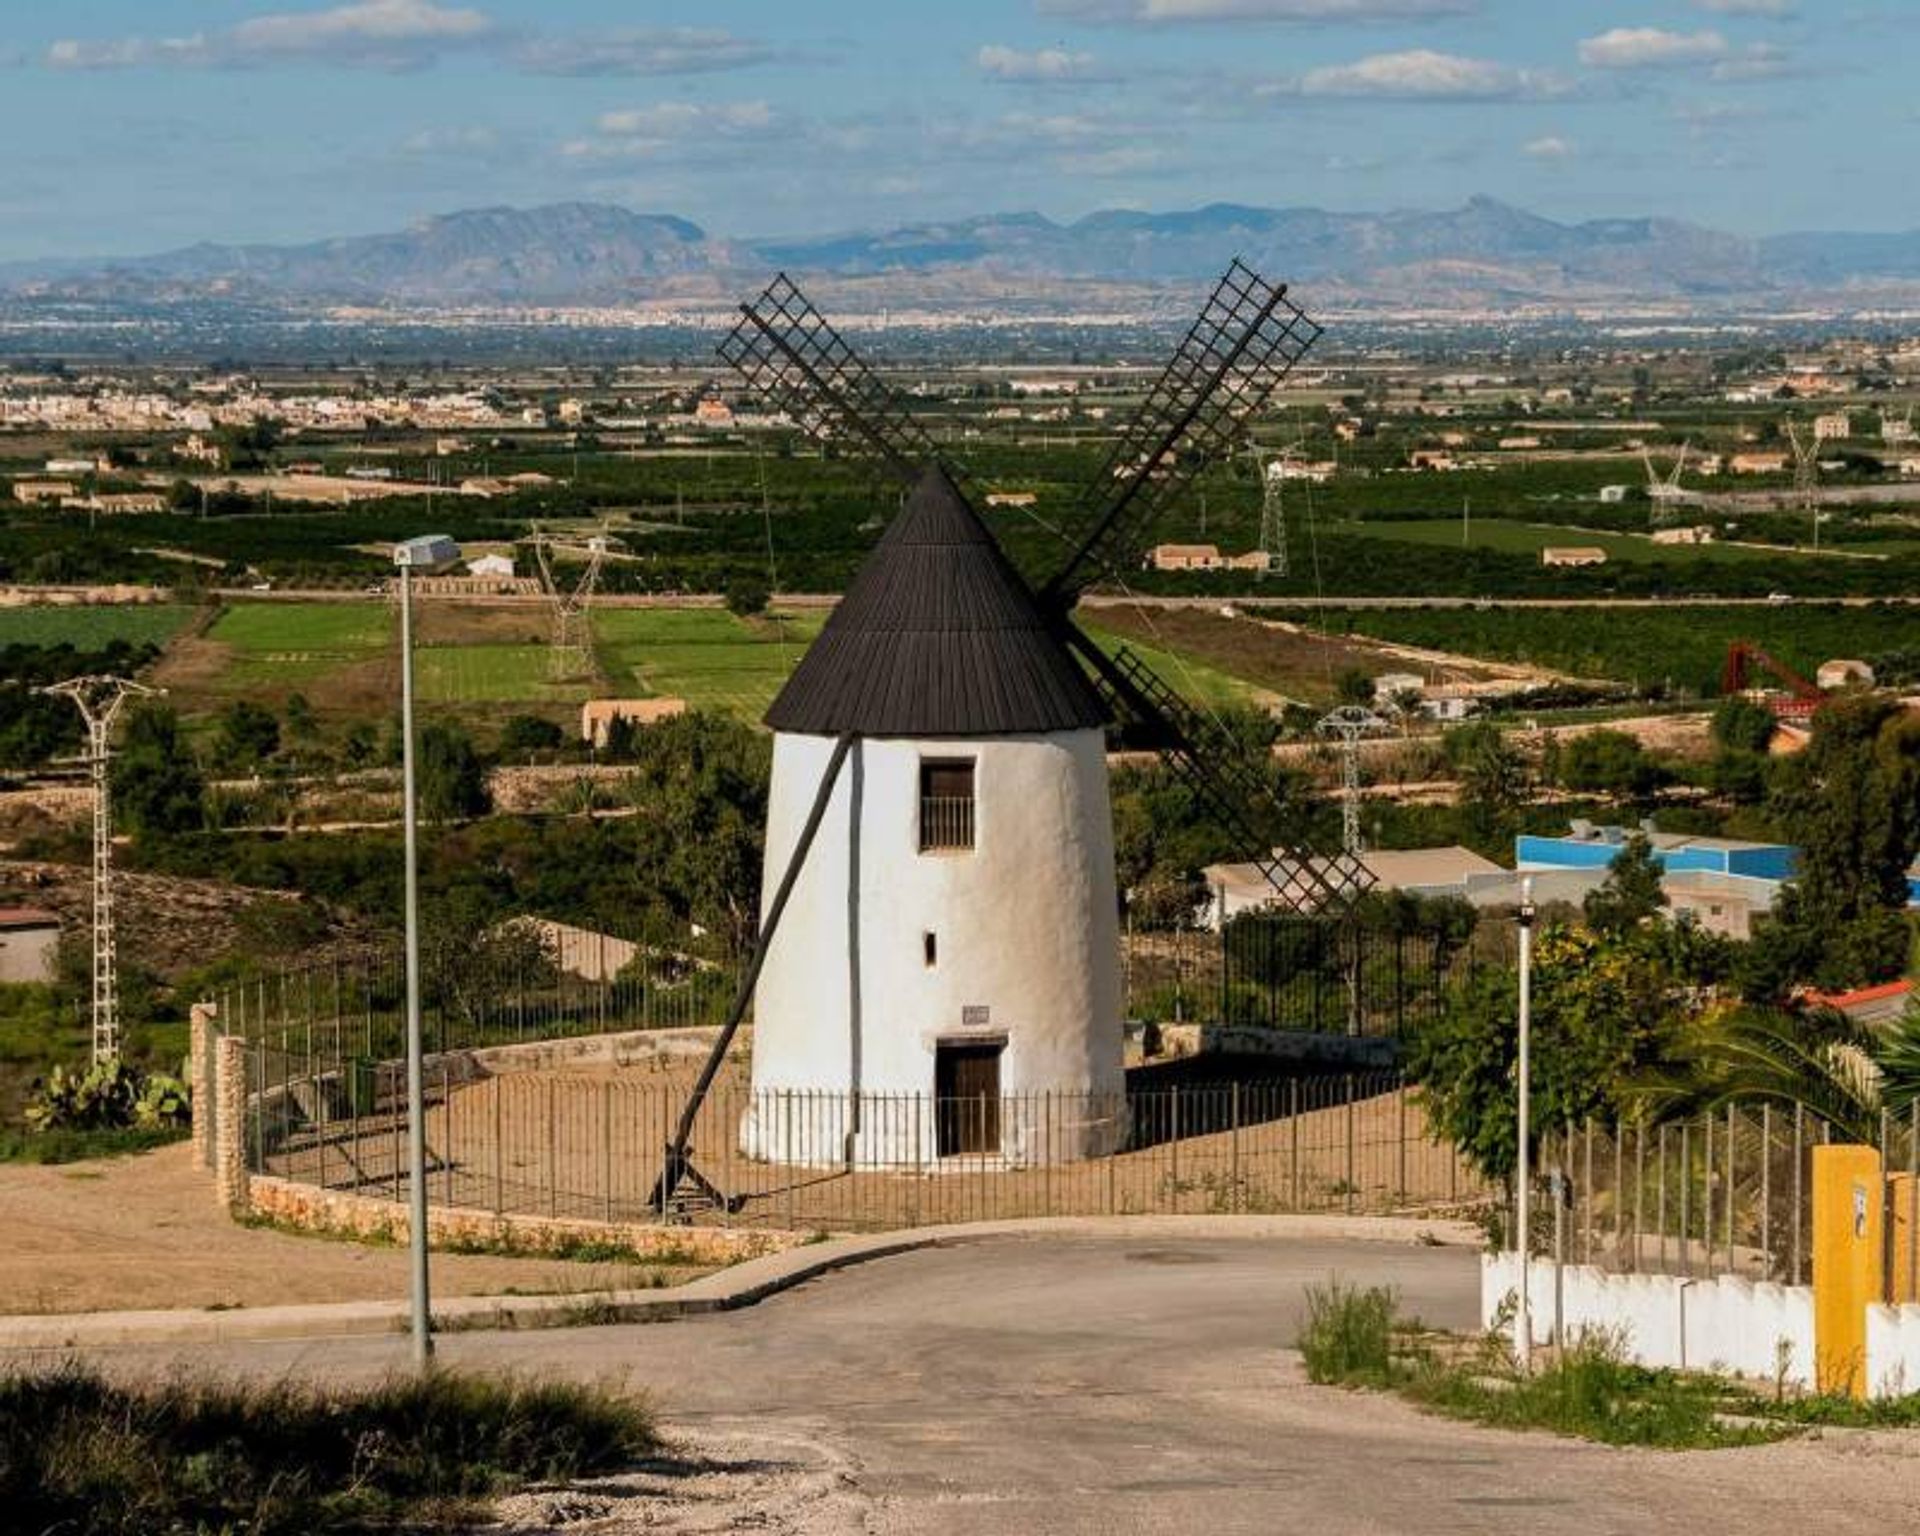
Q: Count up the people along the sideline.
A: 0